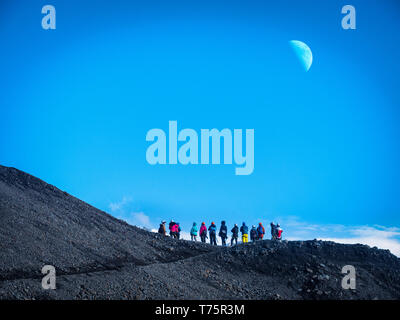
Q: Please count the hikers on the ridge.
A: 13